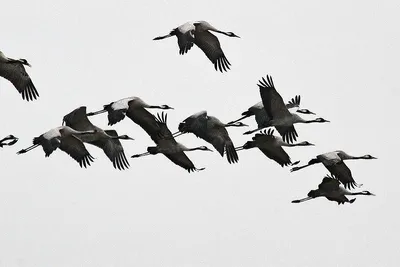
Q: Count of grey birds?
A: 13